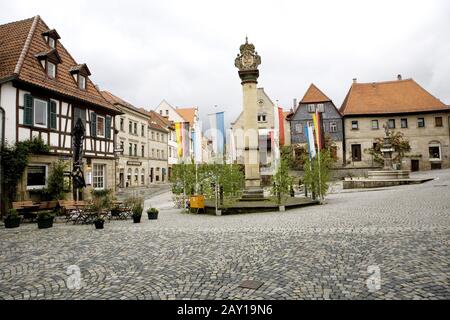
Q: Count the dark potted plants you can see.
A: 5